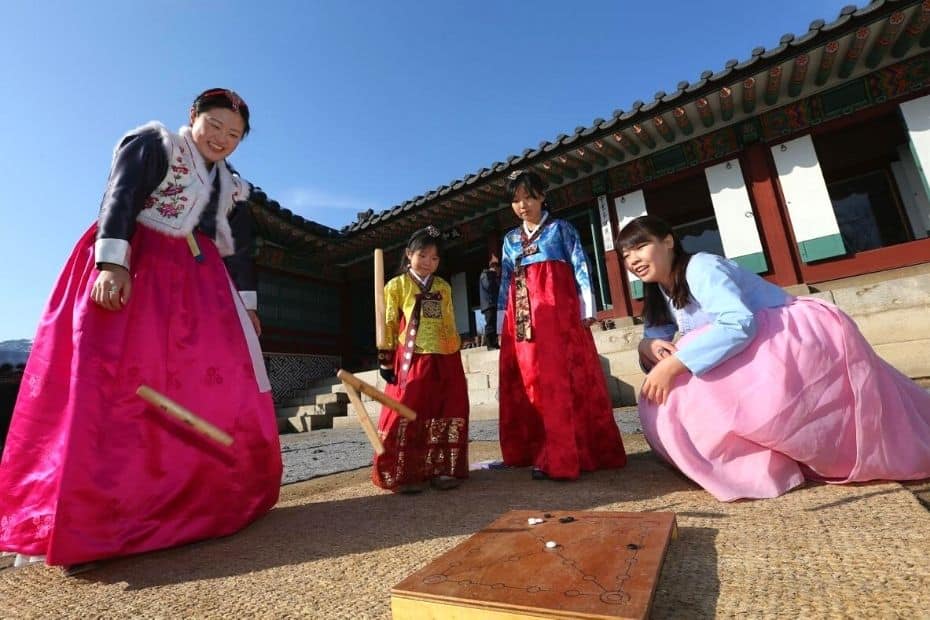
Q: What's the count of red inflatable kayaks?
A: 0